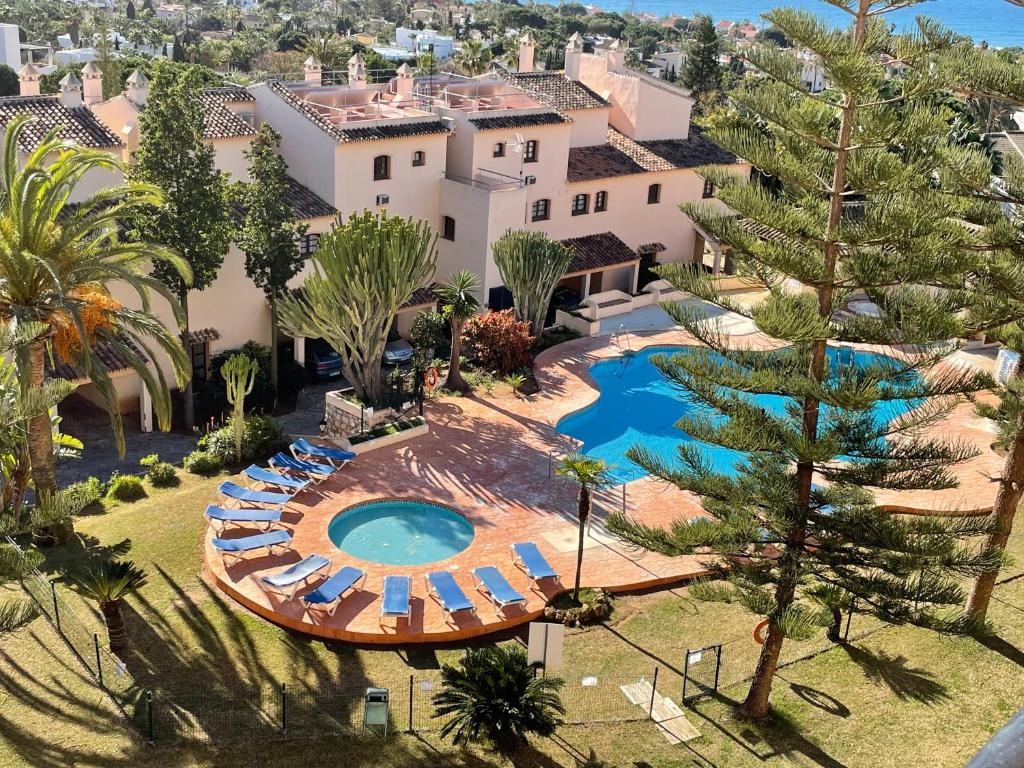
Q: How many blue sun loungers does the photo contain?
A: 12